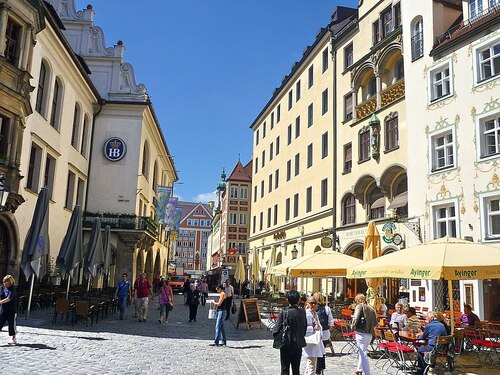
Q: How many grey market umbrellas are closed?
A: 4